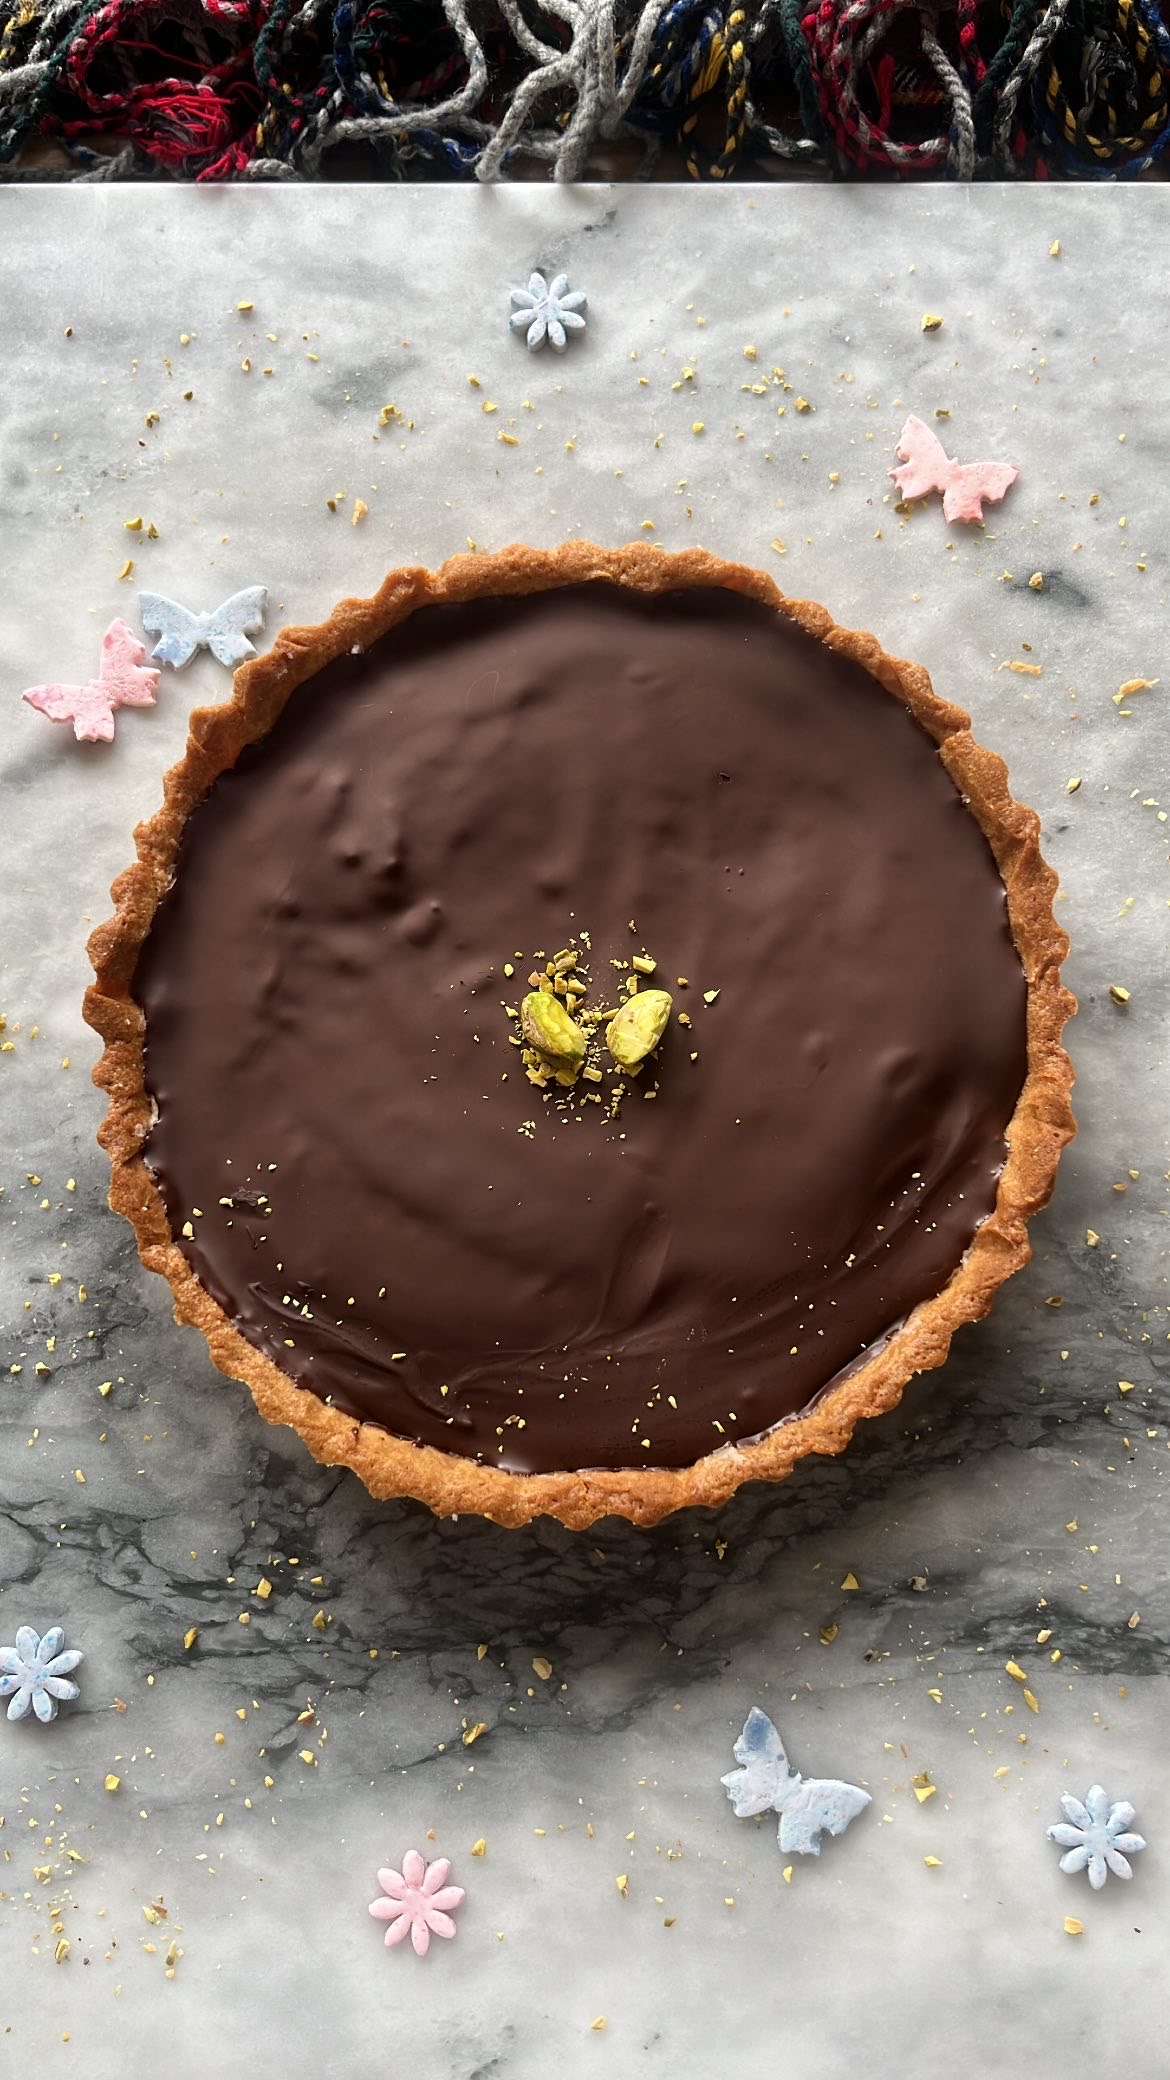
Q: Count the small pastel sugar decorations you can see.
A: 8